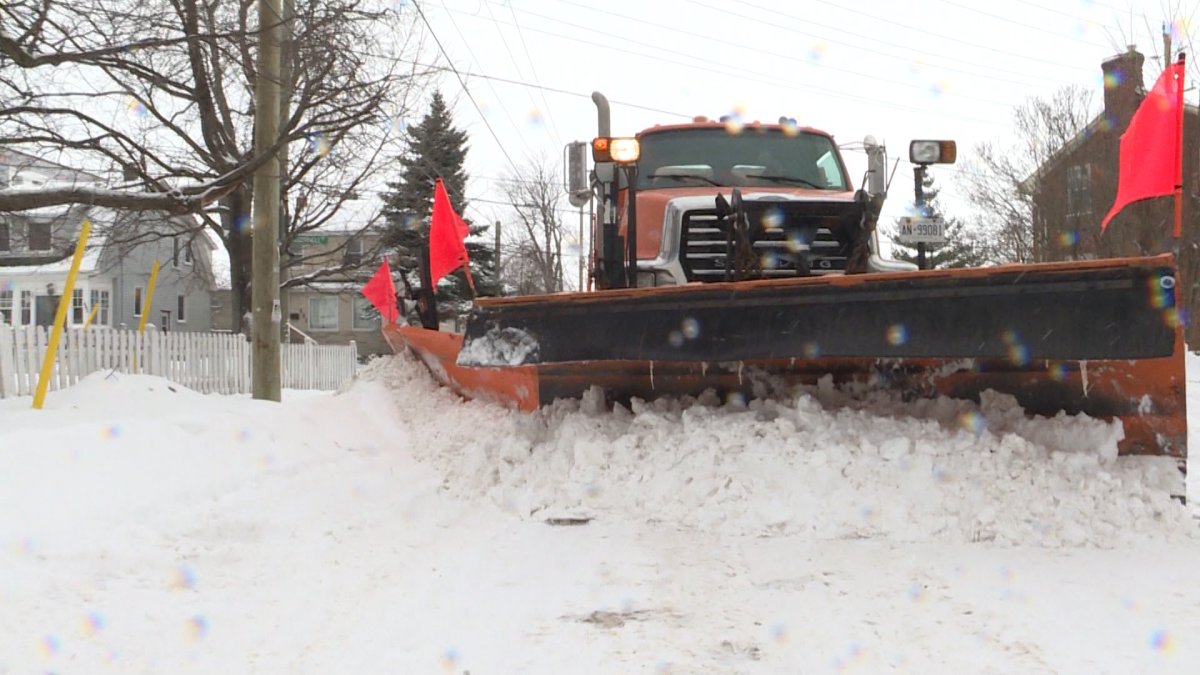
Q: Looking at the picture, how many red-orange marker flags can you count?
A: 3